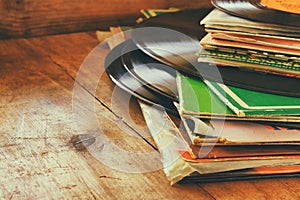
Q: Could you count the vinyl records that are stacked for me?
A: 4